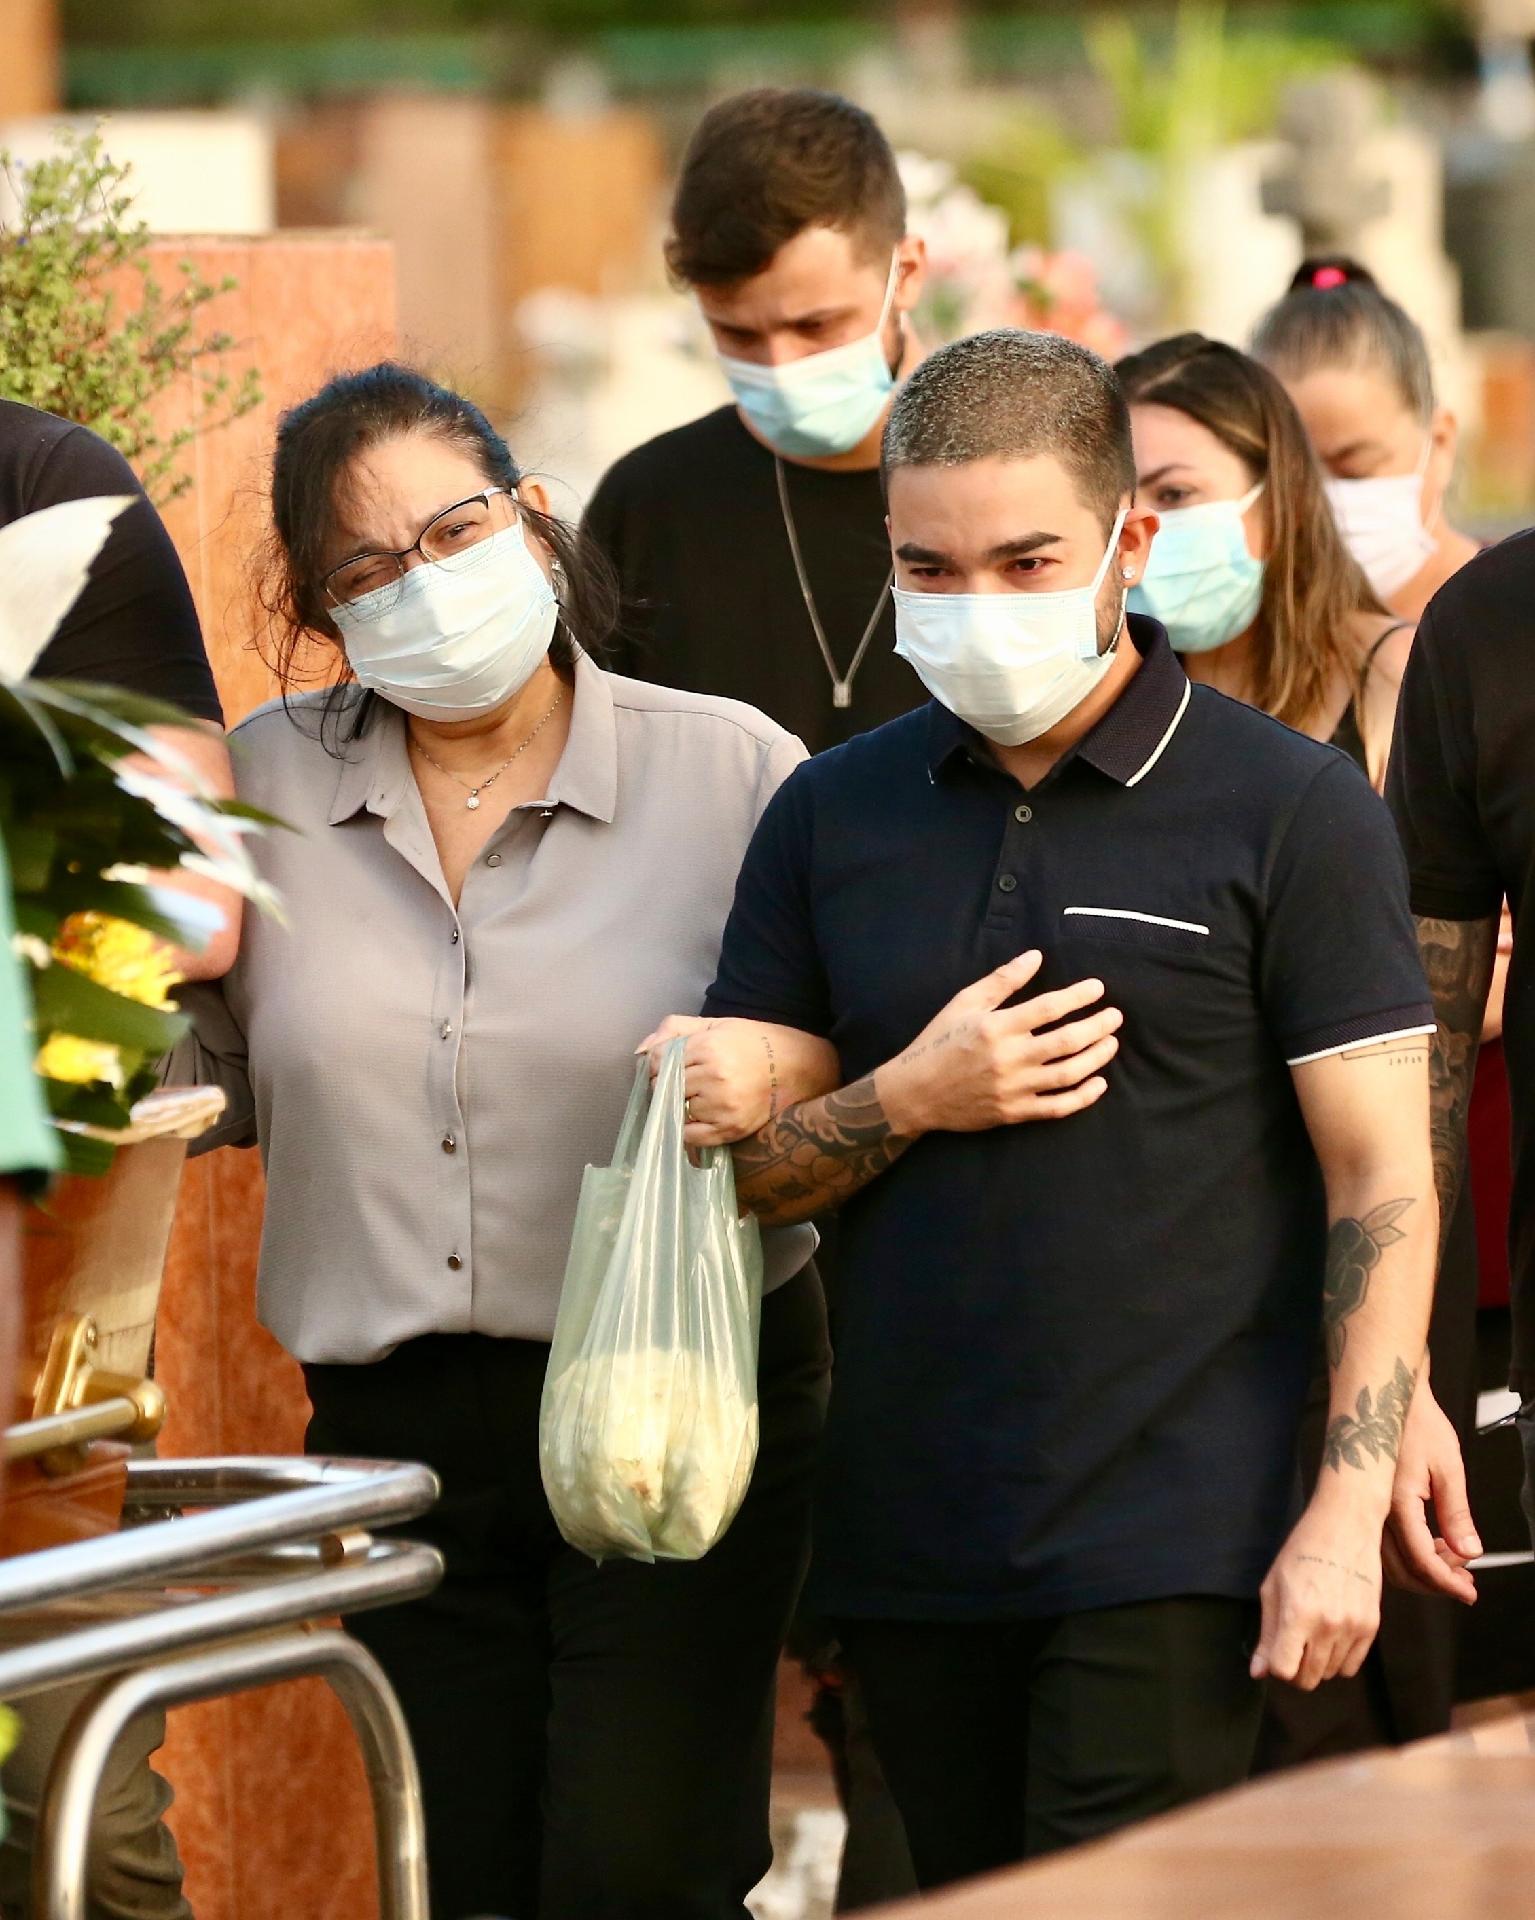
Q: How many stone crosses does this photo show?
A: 1